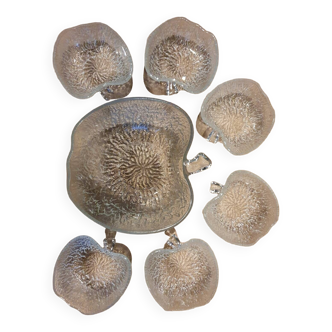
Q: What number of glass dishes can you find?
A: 7